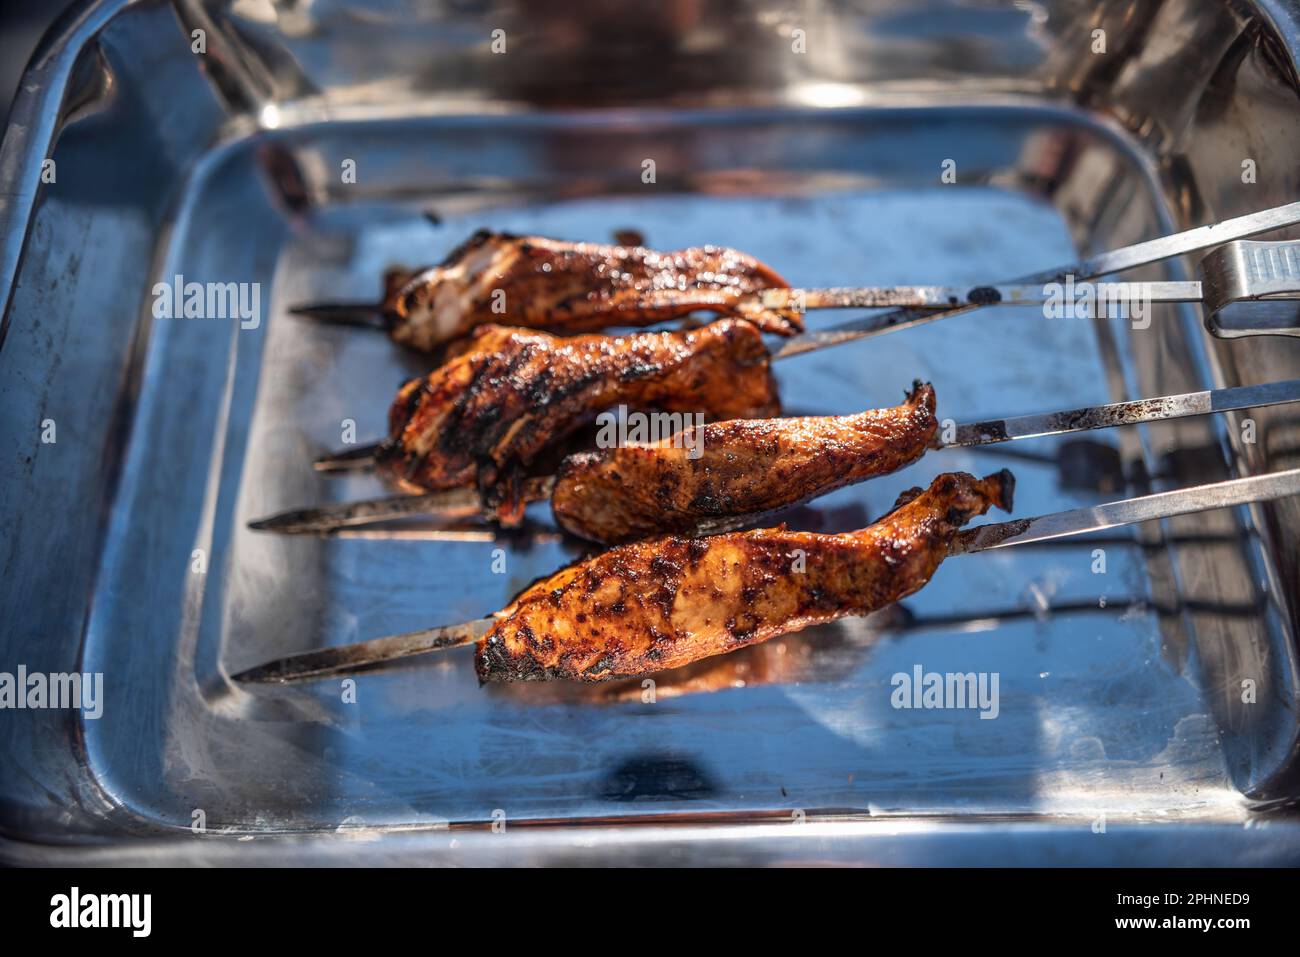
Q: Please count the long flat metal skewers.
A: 4